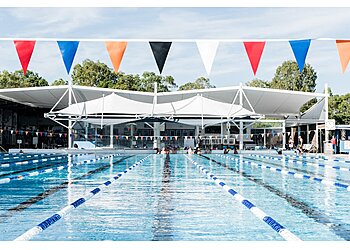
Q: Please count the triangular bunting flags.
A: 8